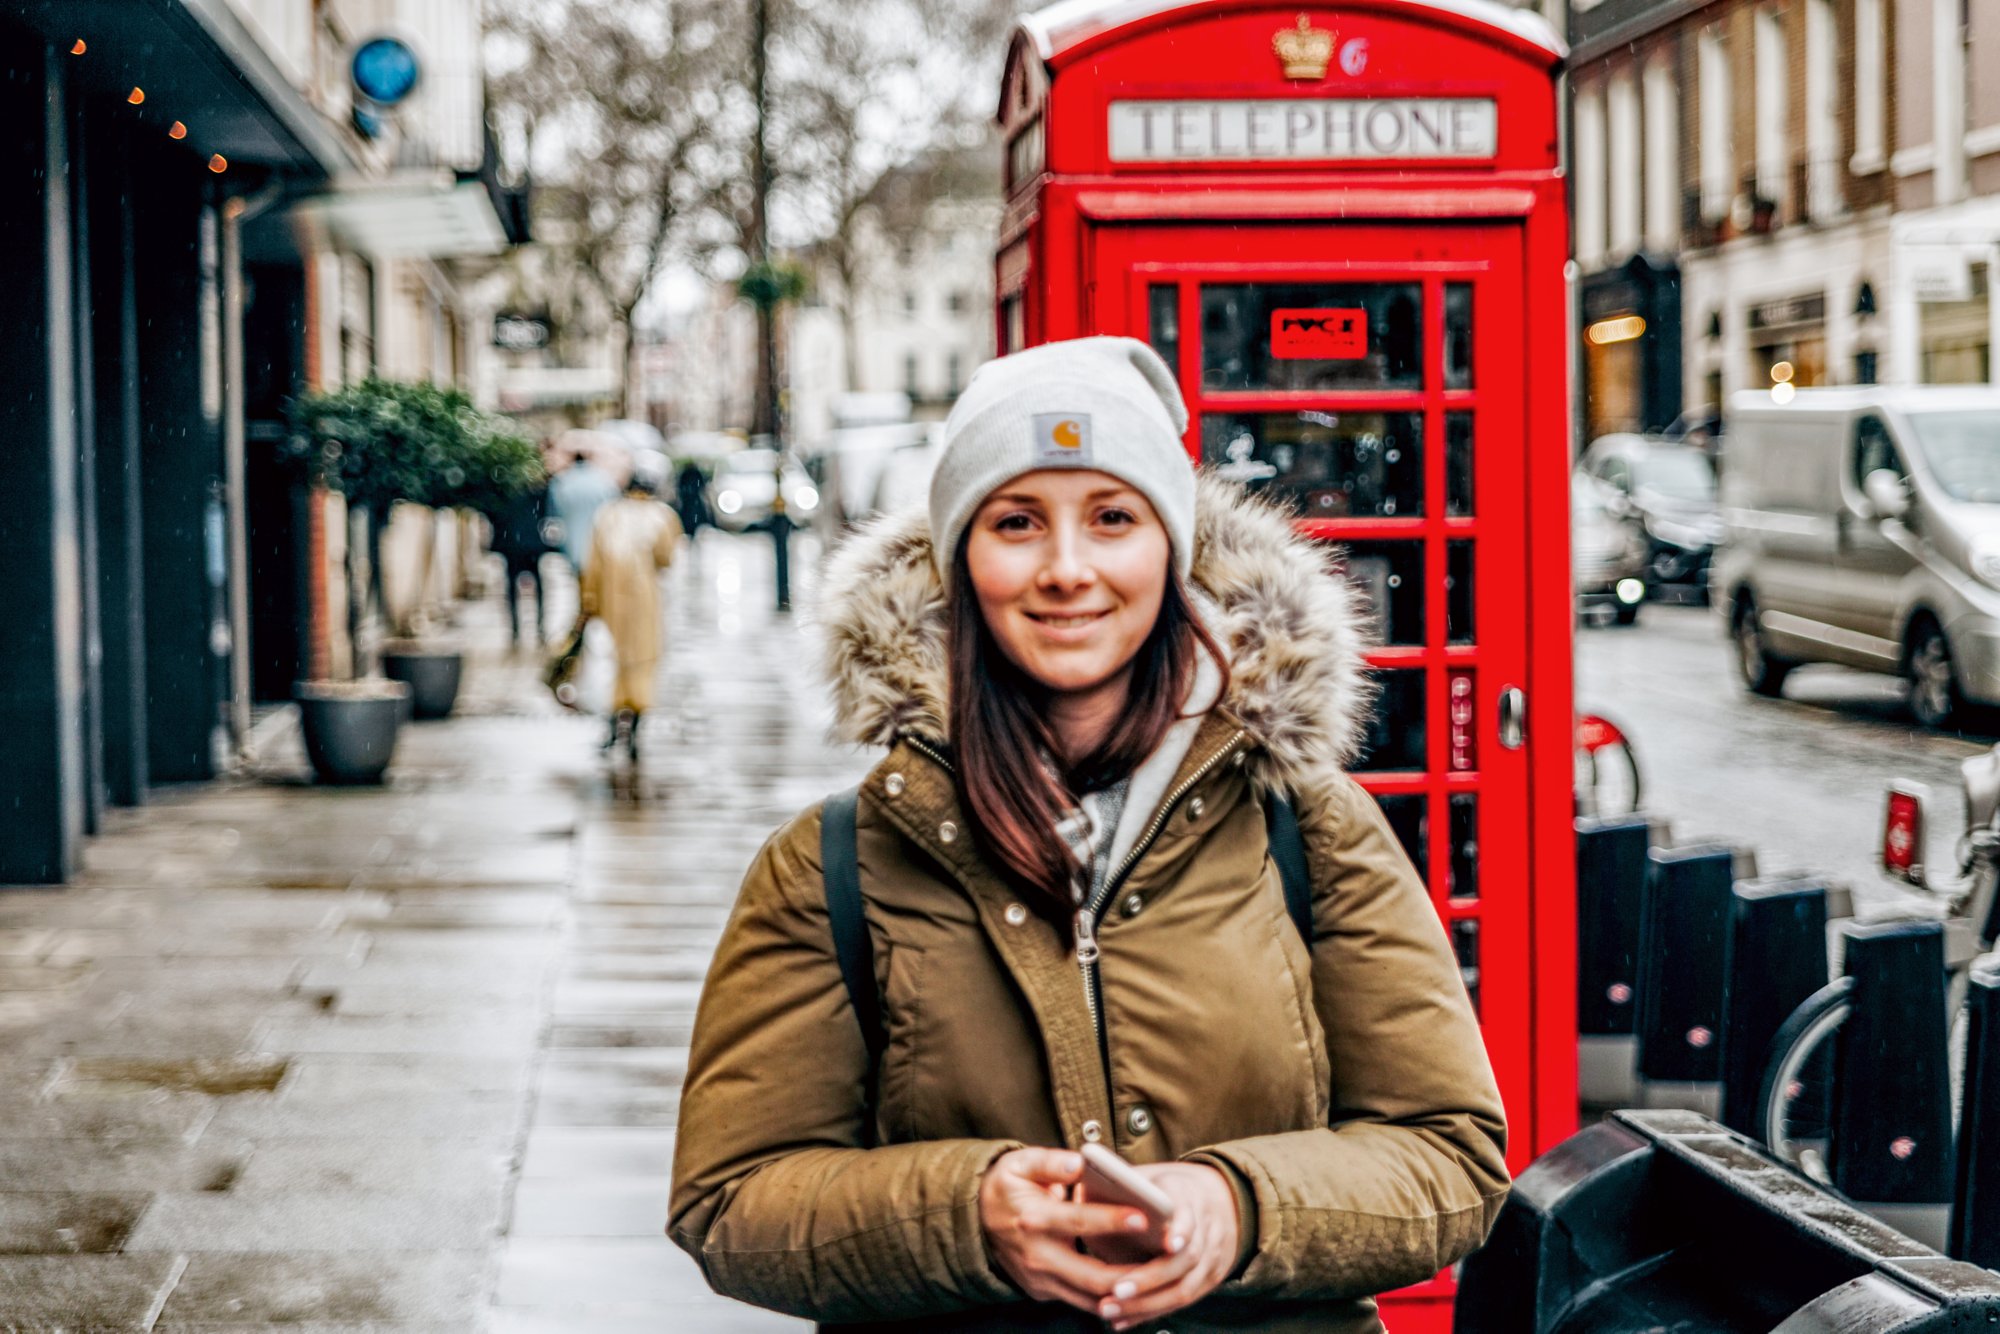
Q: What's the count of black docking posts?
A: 5